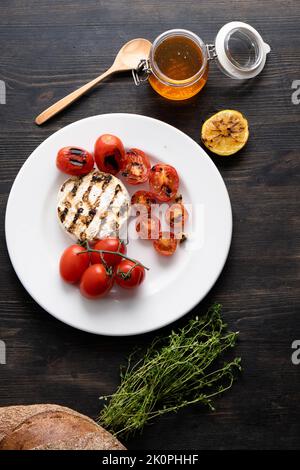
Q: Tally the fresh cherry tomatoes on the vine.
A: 4